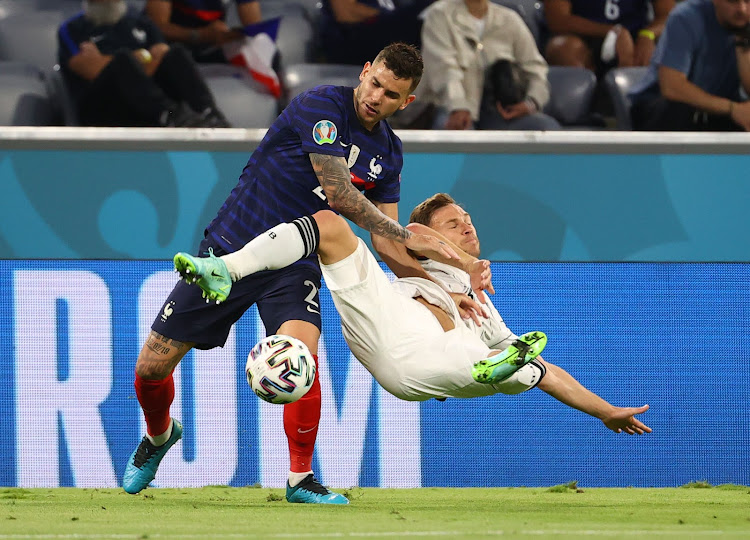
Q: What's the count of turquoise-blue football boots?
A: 2